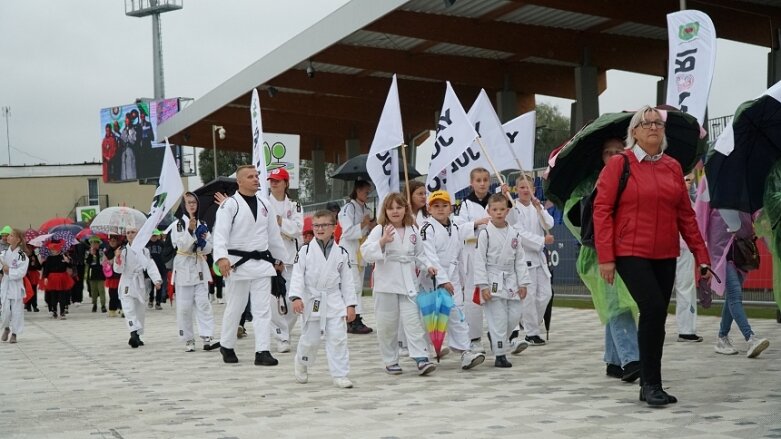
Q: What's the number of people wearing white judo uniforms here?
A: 13